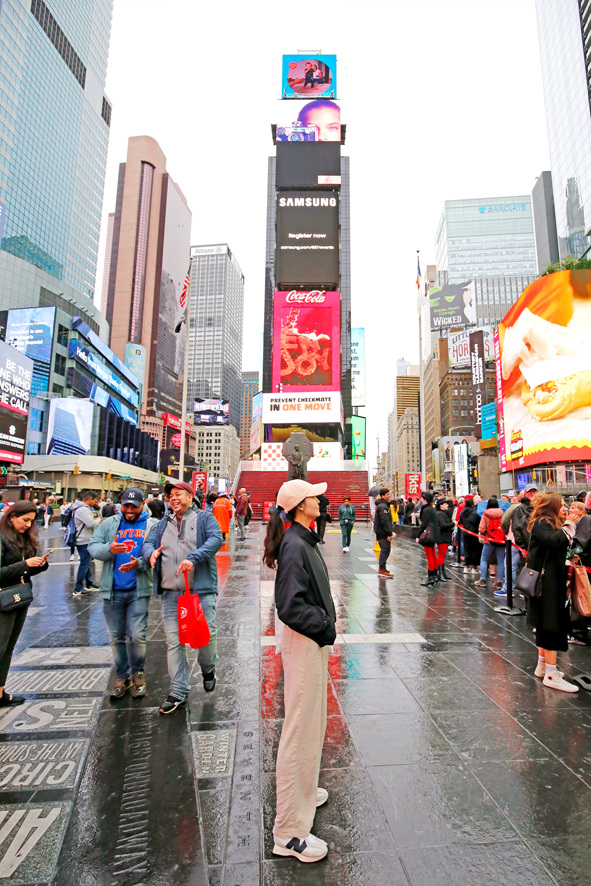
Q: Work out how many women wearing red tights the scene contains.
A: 2